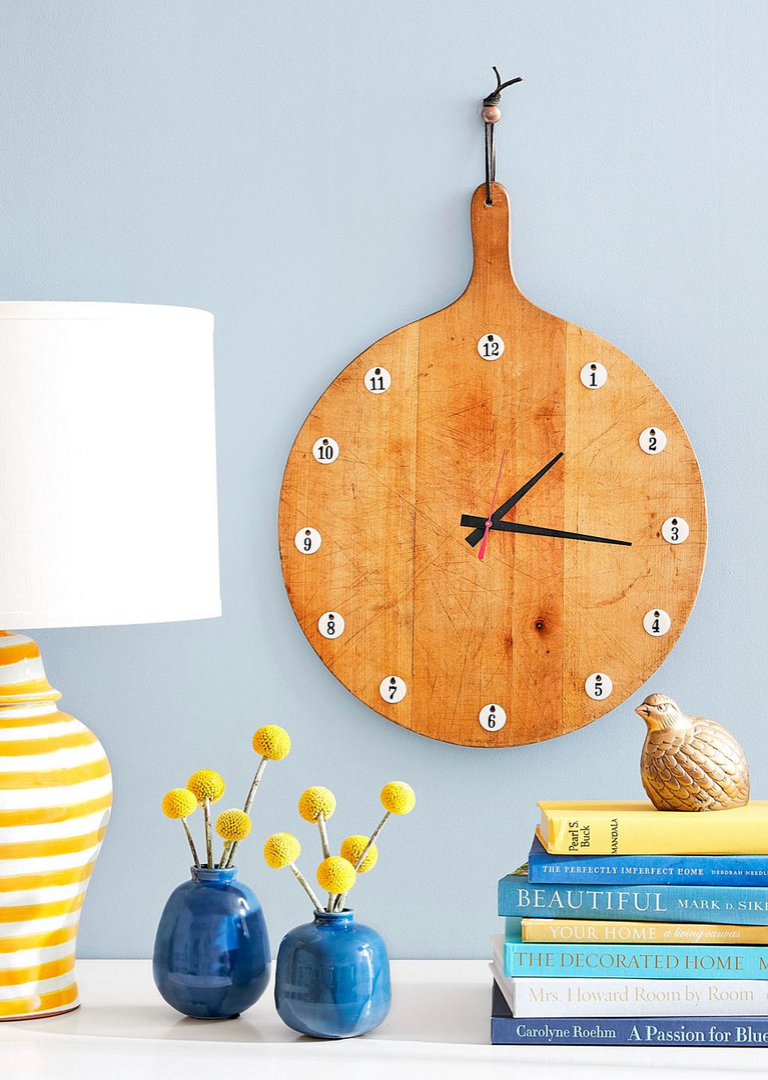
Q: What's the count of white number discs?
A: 12